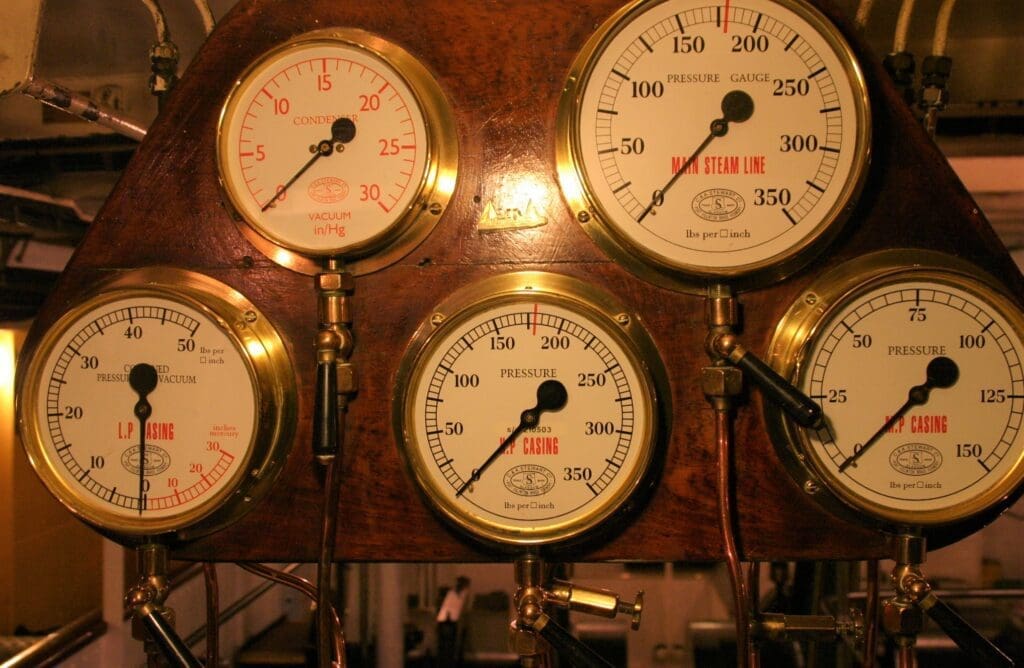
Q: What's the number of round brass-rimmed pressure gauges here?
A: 5